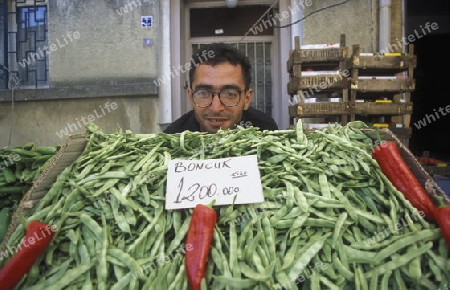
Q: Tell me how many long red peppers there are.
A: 4